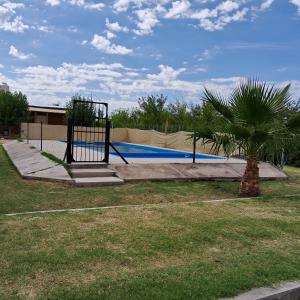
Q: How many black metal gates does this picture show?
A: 1